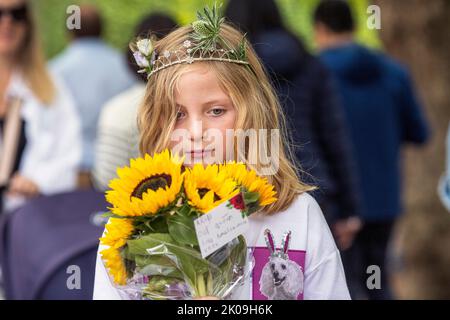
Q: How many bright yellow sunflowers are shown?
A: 5